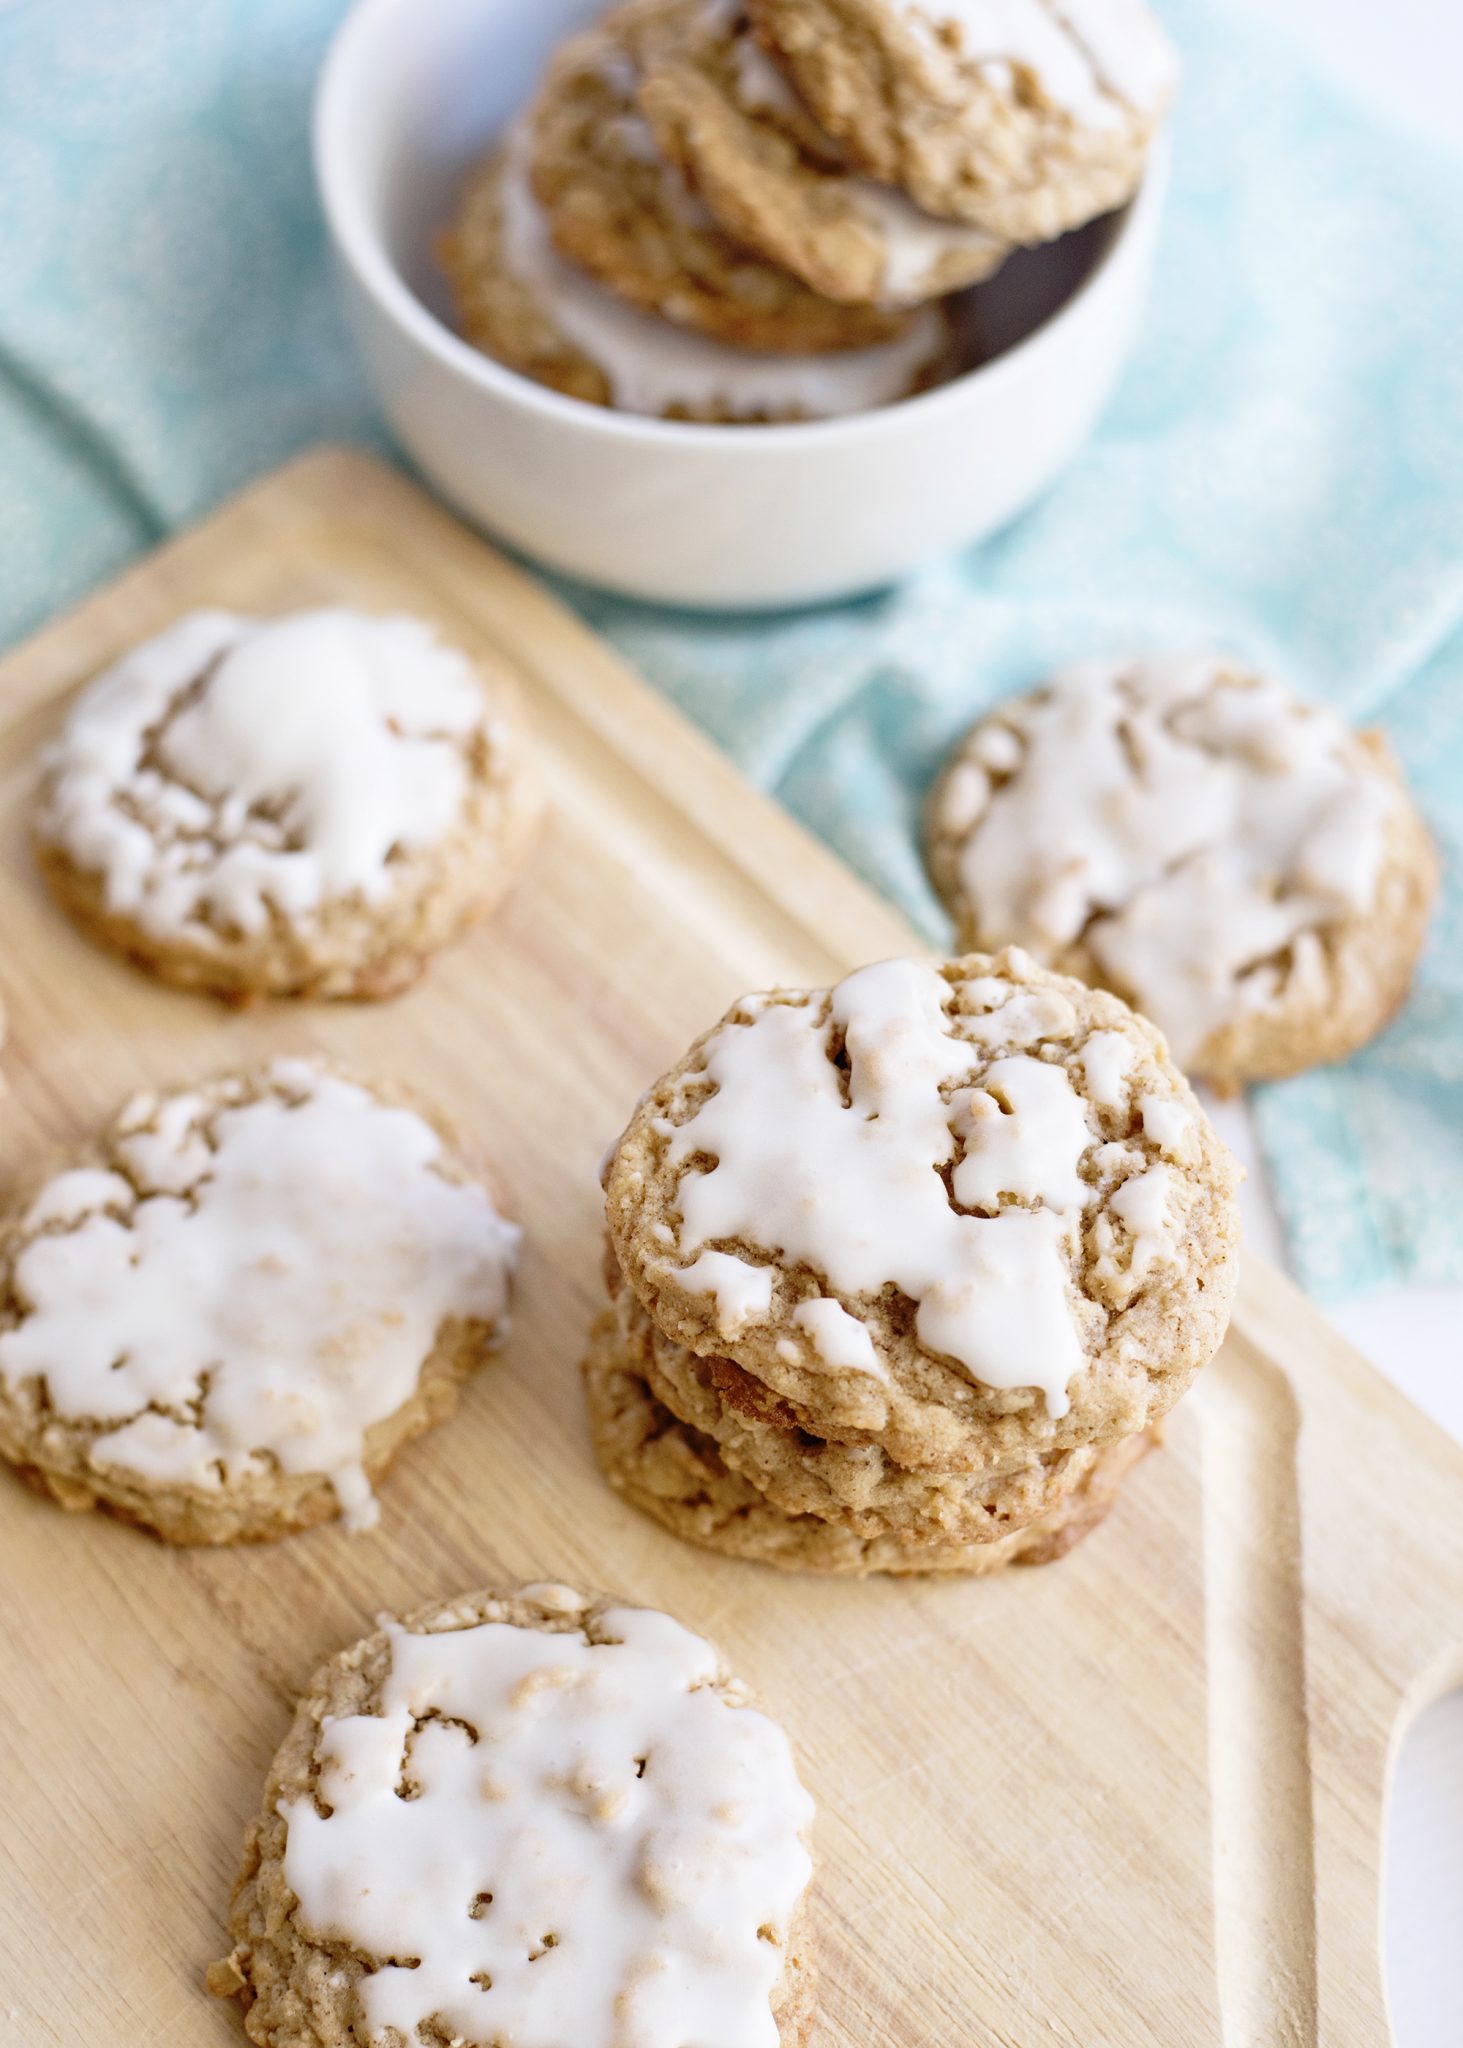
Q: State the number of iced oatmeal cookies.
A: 11